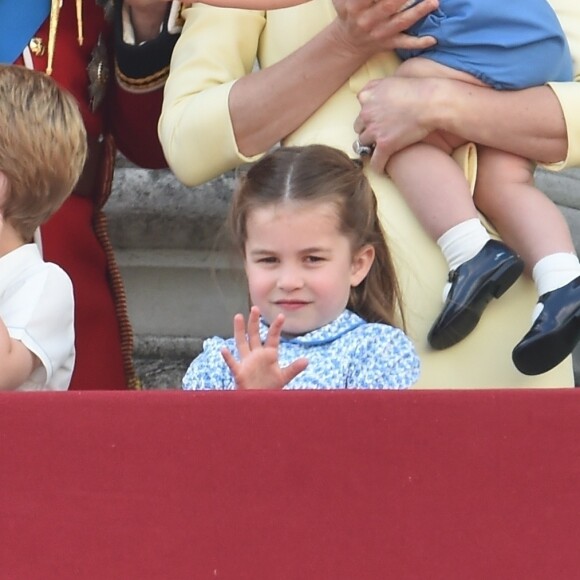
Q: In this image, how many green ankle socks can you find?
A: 0